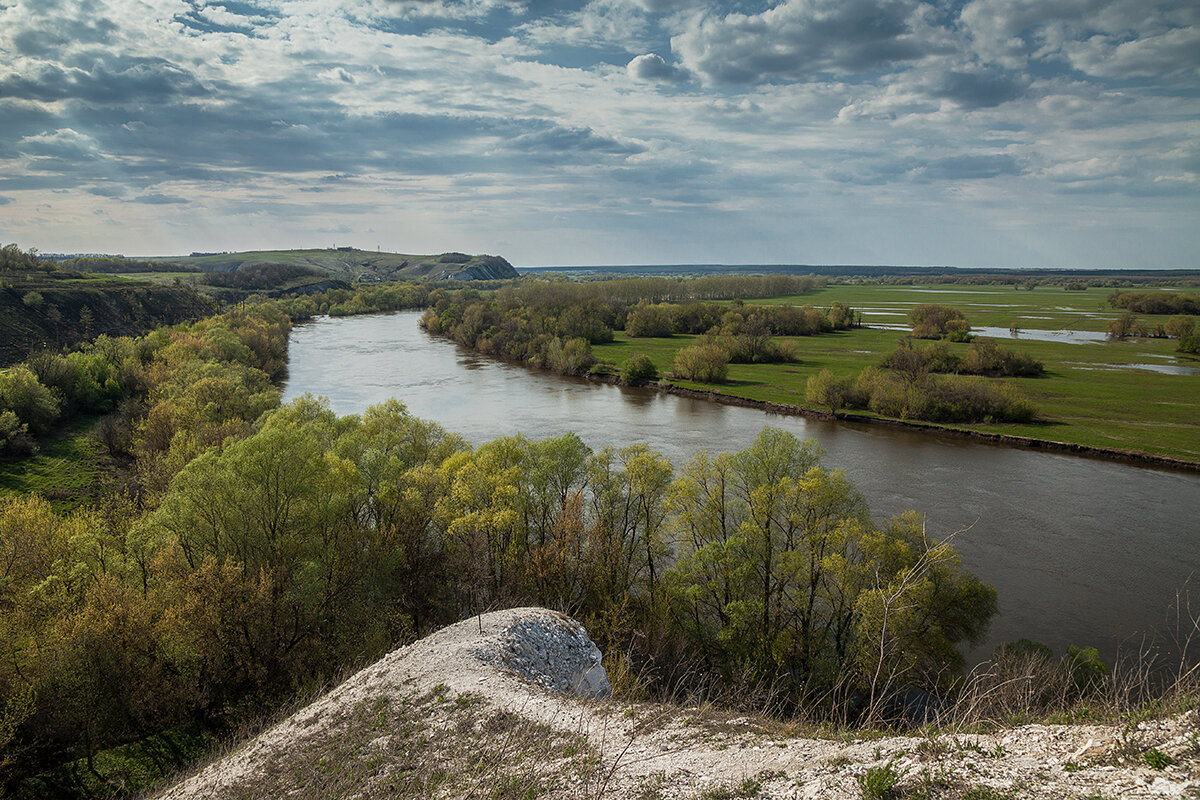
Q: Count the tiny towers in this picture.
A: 2